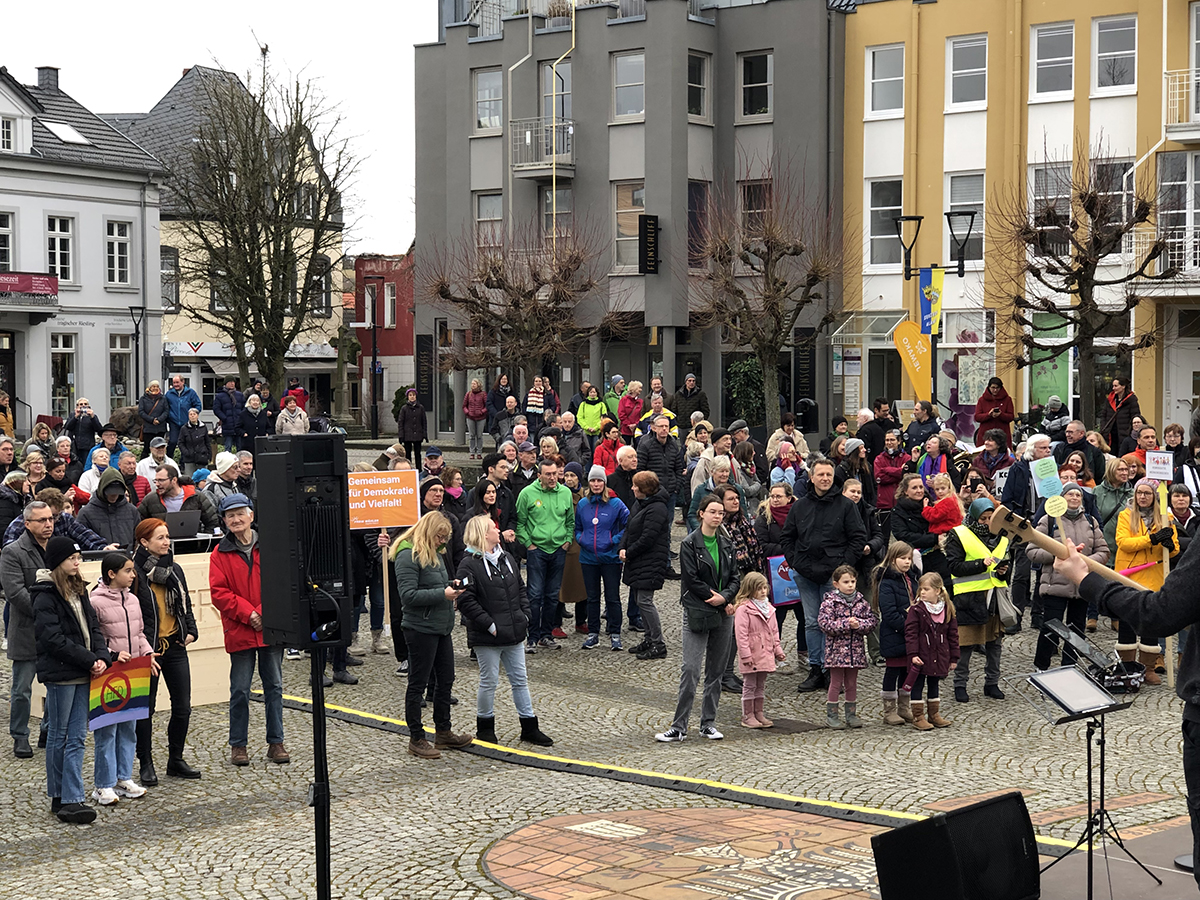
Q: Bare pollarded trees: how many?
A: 3